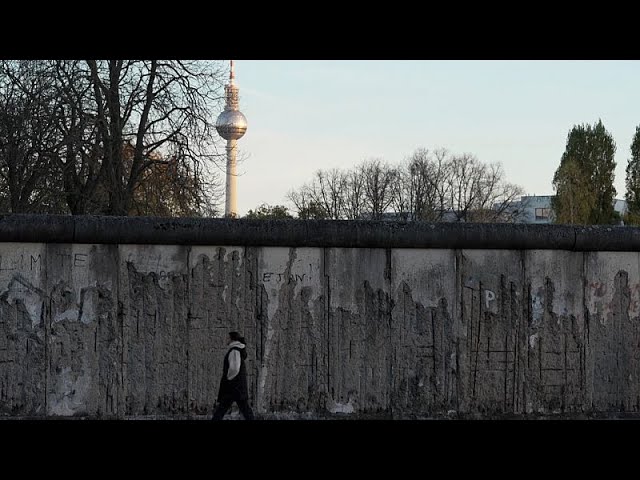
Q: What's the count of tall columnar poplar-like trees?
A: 2